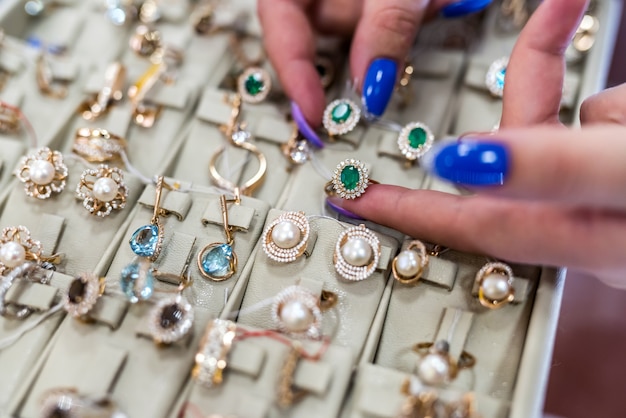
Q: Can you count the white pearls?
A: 9